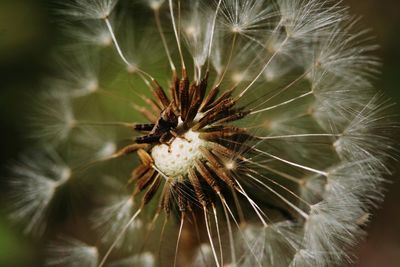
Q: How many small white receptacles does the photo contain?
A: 1